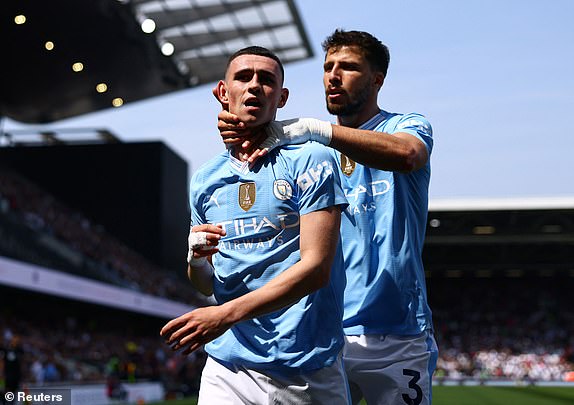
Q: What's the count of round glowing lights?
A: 7